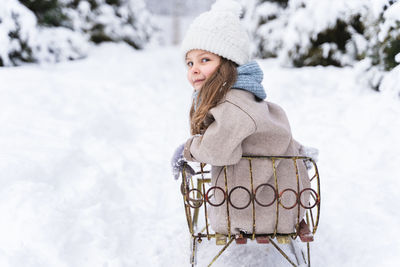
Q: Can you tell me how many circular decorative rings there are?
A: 6